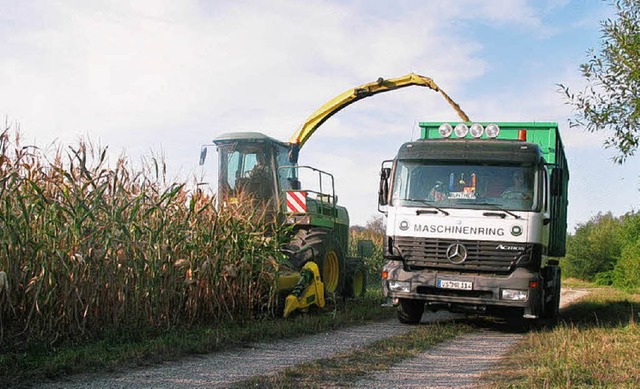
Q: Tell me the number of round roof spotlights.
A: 4